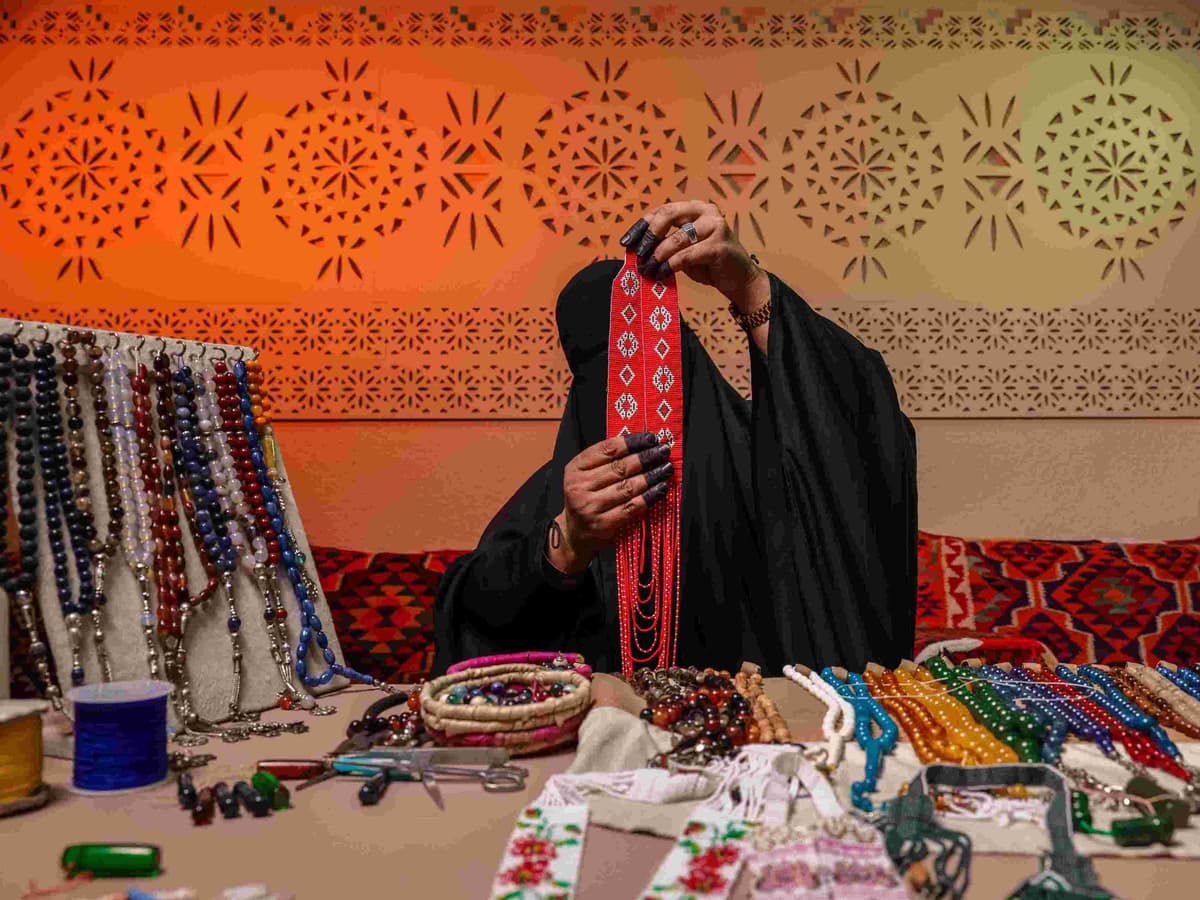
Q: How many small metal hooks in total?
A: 12